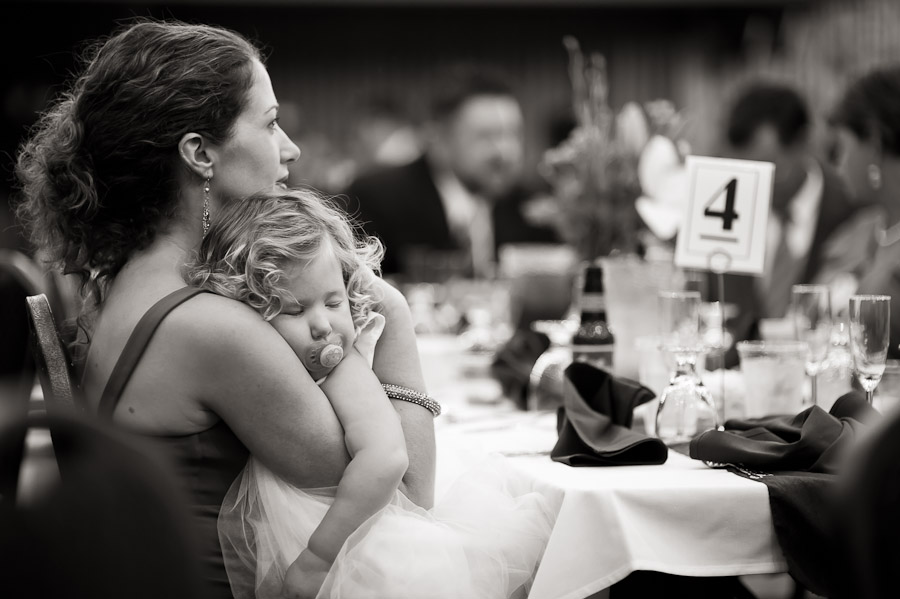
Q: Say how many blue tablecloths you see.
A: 0